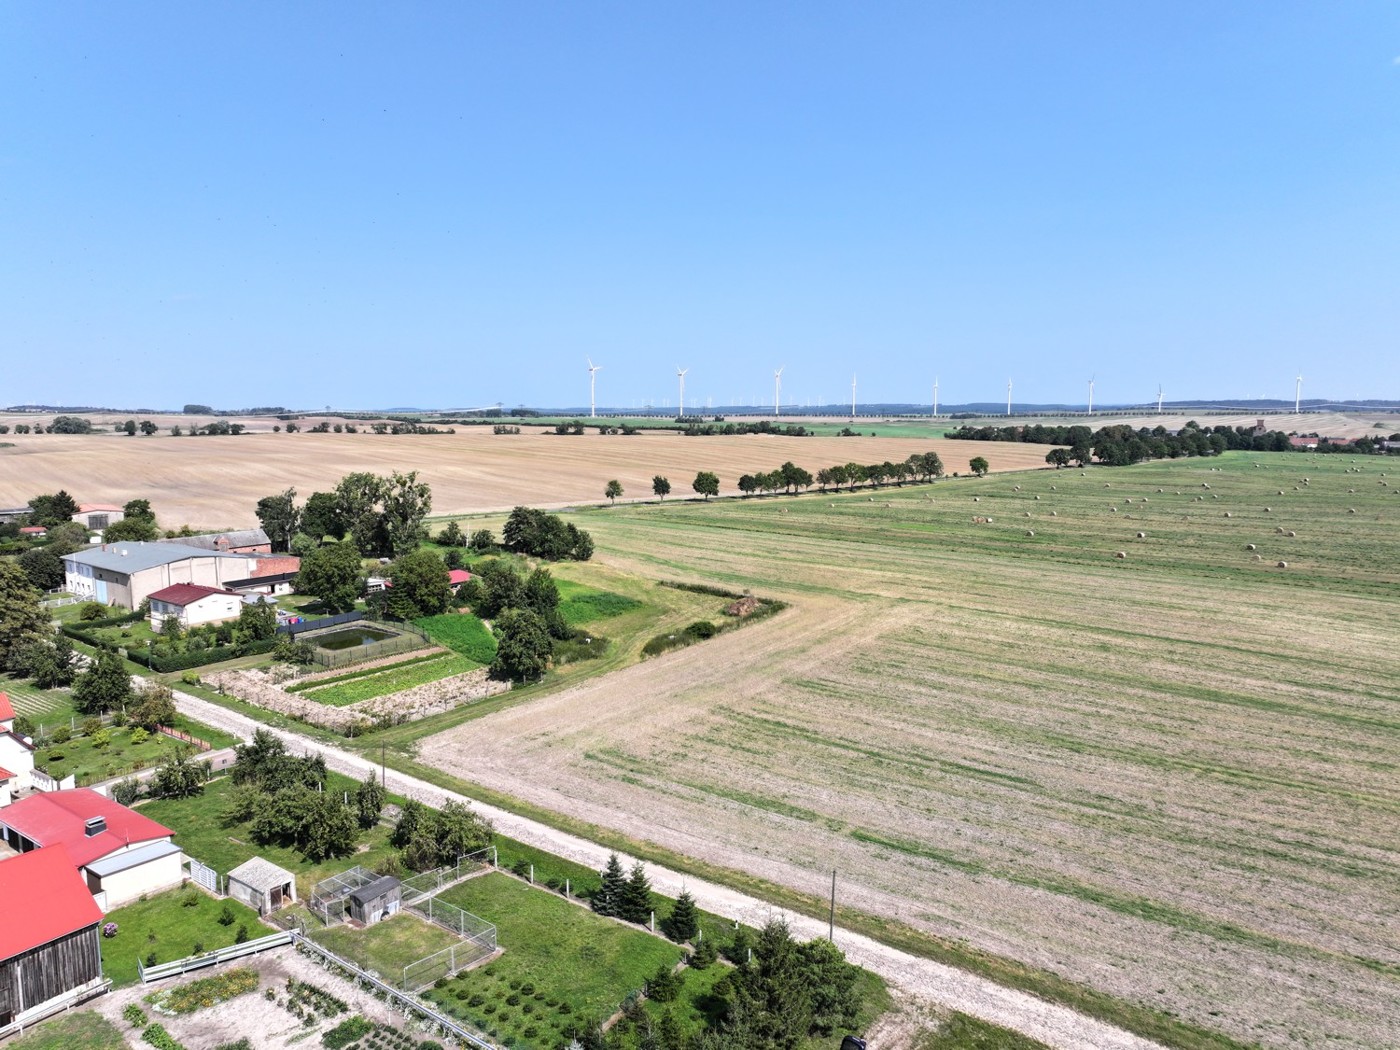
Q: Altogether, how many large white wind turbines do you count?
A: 9